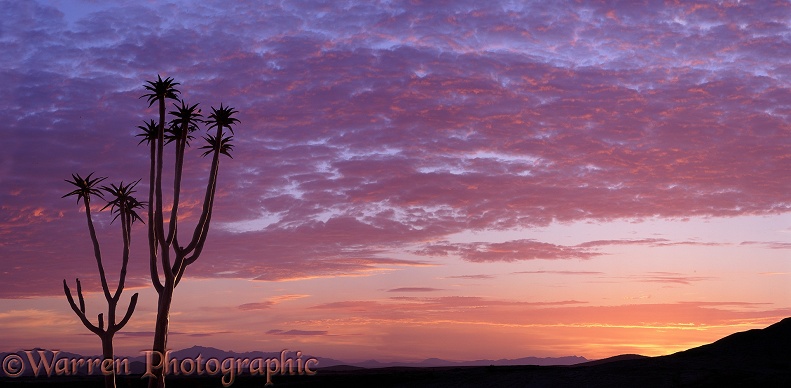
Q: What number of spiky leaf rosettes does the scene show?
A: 9